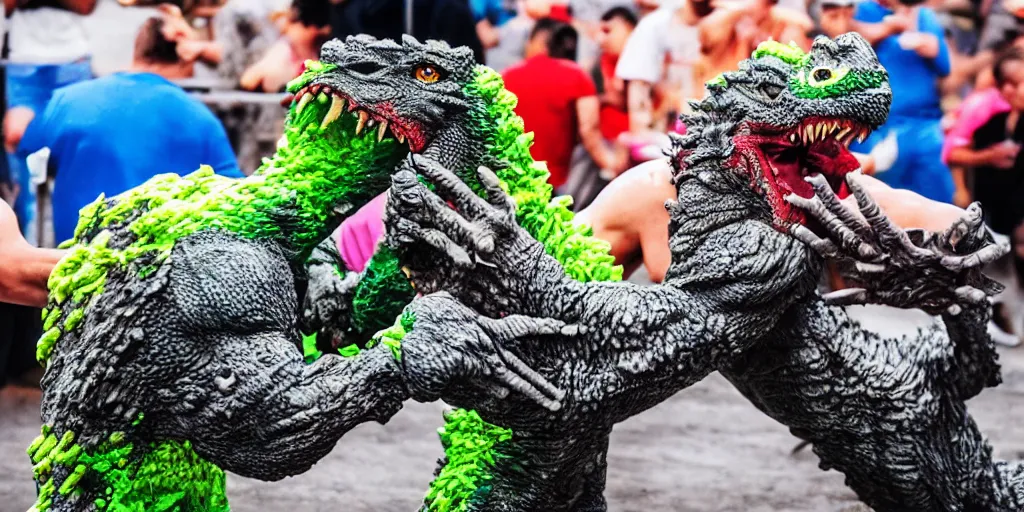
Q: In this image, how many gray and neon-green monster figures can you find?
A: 2